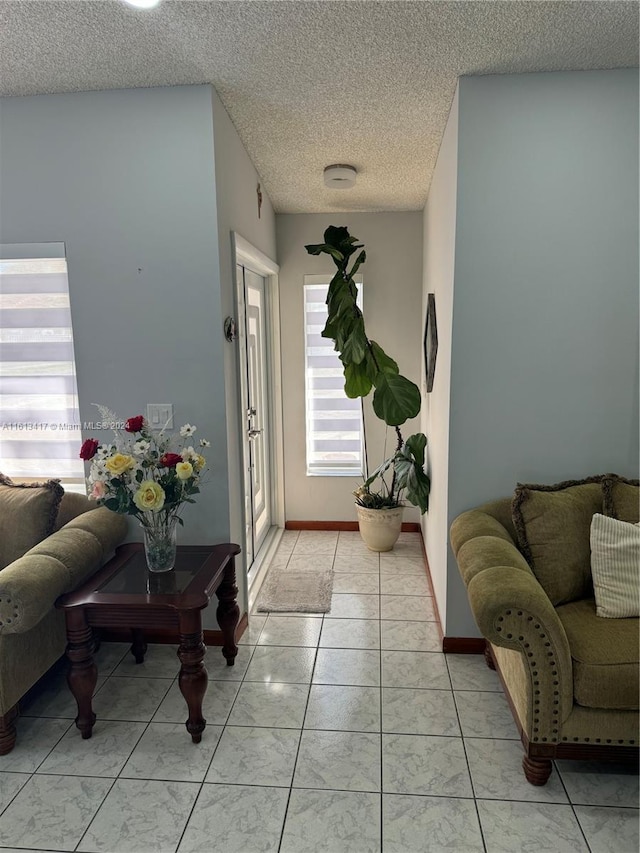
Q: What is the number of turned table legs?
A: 4